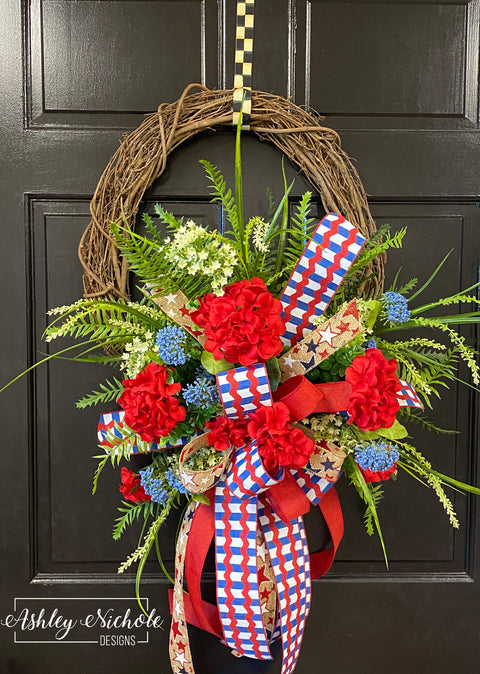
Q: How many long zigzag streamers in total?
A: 2